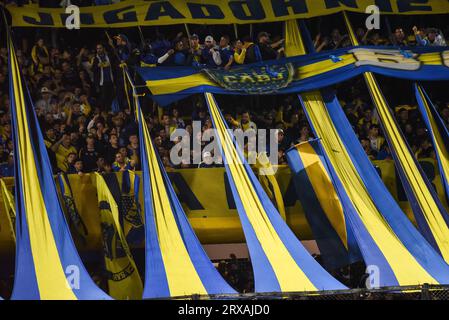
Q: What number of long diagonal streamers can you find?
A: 6